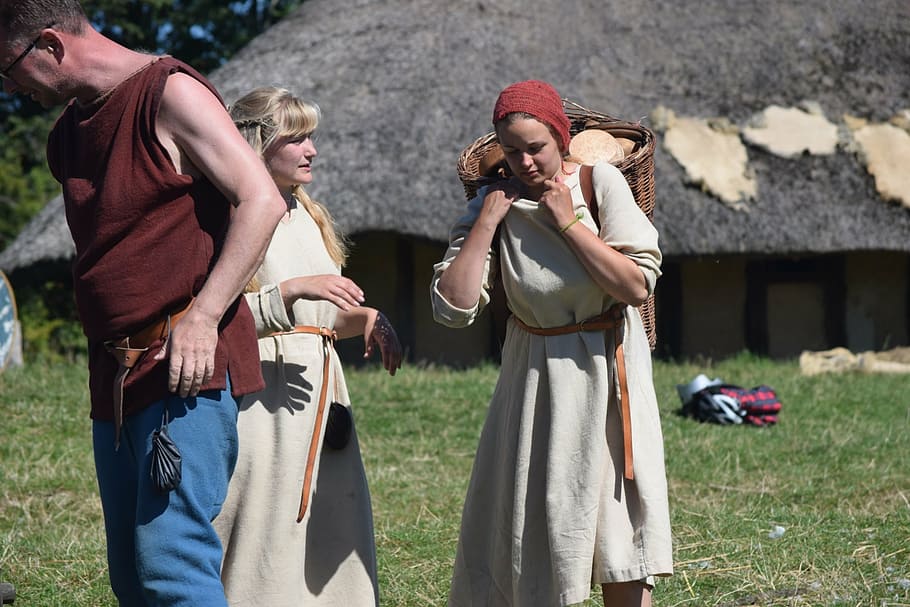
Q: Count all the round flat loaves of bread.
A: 2